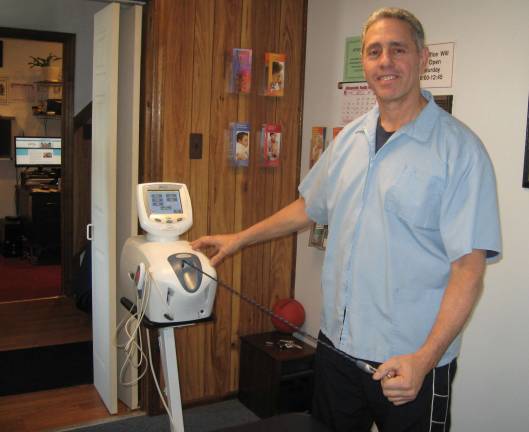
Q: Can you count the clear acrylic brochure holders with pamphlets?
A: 4